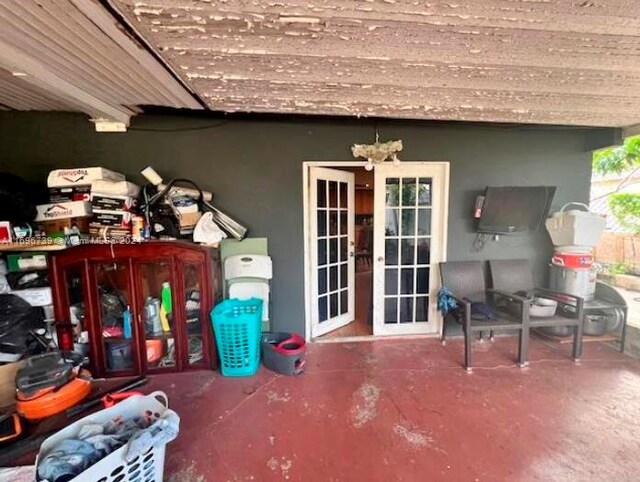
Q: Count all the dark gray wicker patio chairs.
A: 2